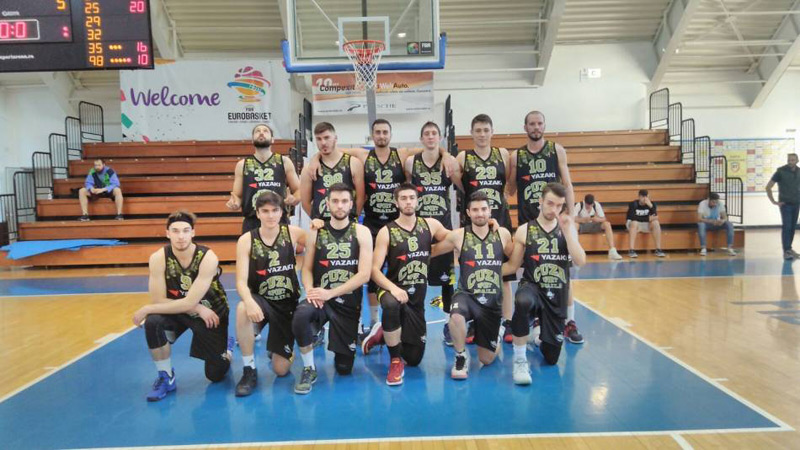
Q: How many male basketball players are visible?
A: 12